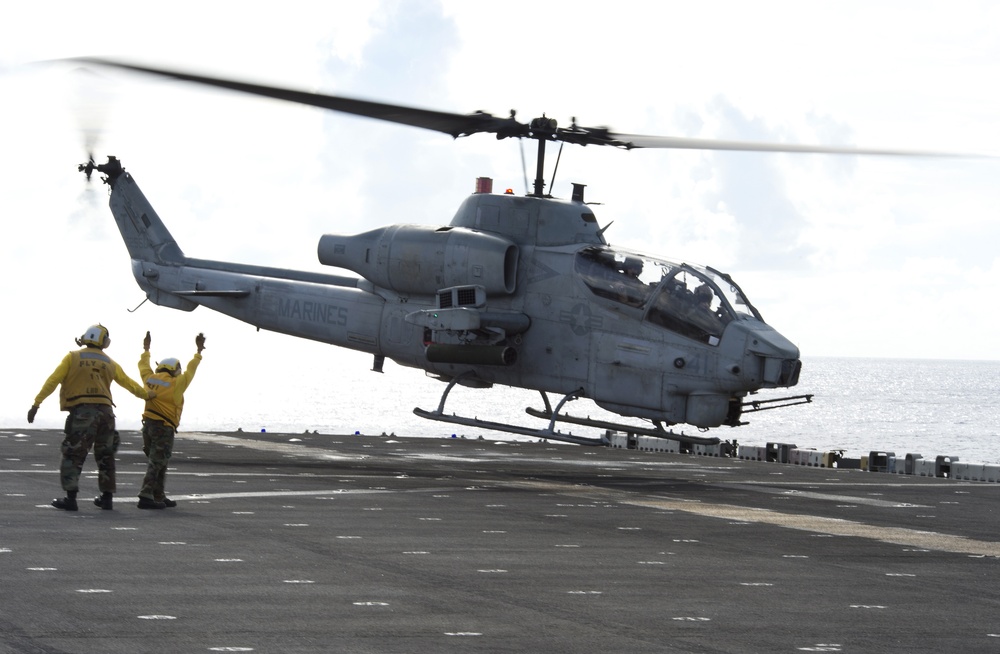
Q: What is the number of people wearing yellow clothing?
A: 2